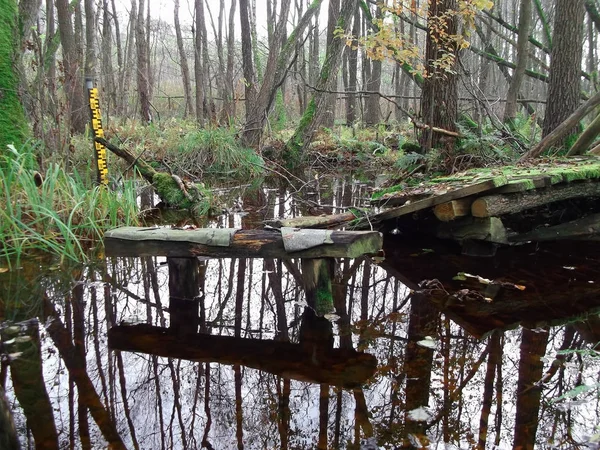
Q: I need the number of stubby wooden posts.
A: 2